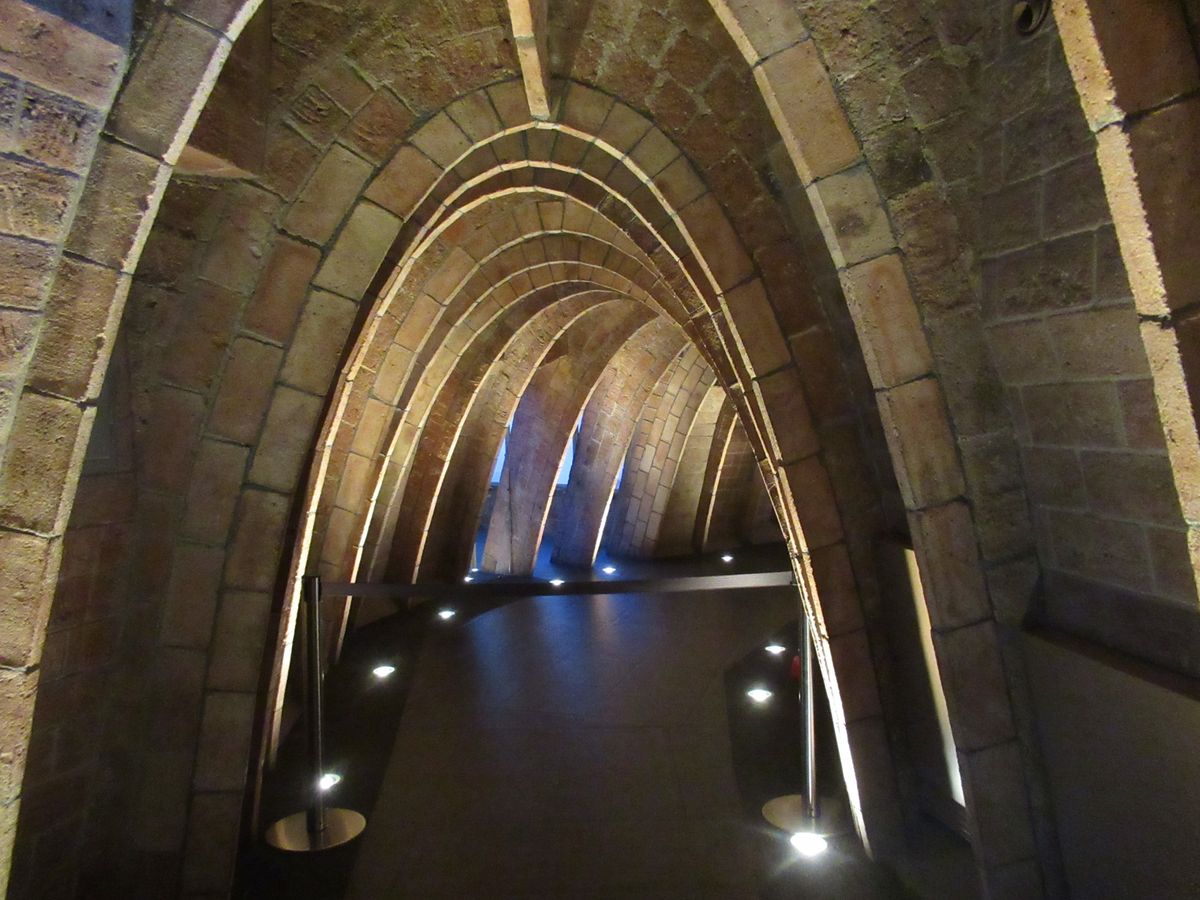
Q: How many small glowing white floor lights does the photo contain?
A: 11